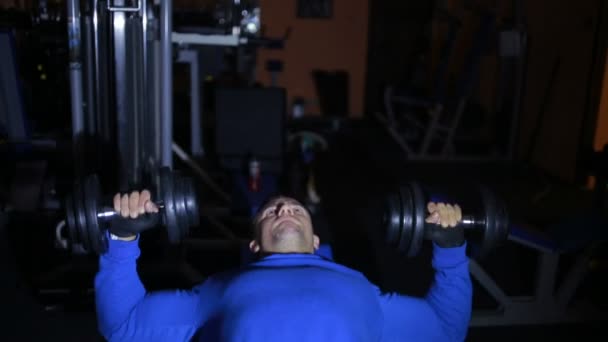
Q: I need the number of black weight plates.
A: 12